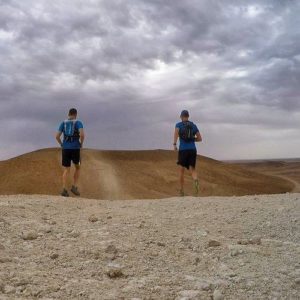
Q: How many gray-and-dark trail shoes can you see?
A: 2